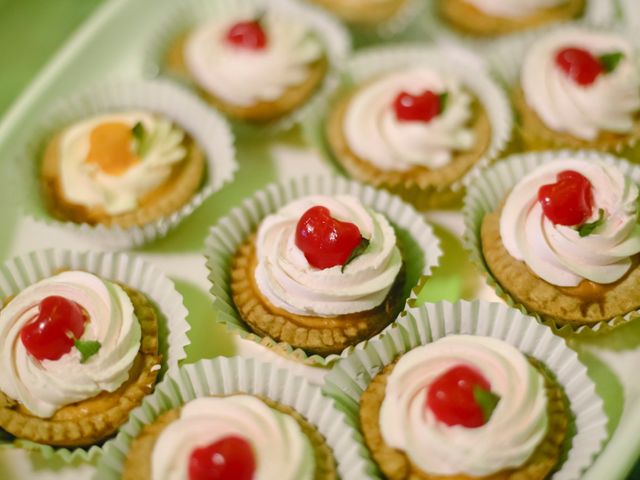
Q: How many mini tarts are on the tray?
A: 11